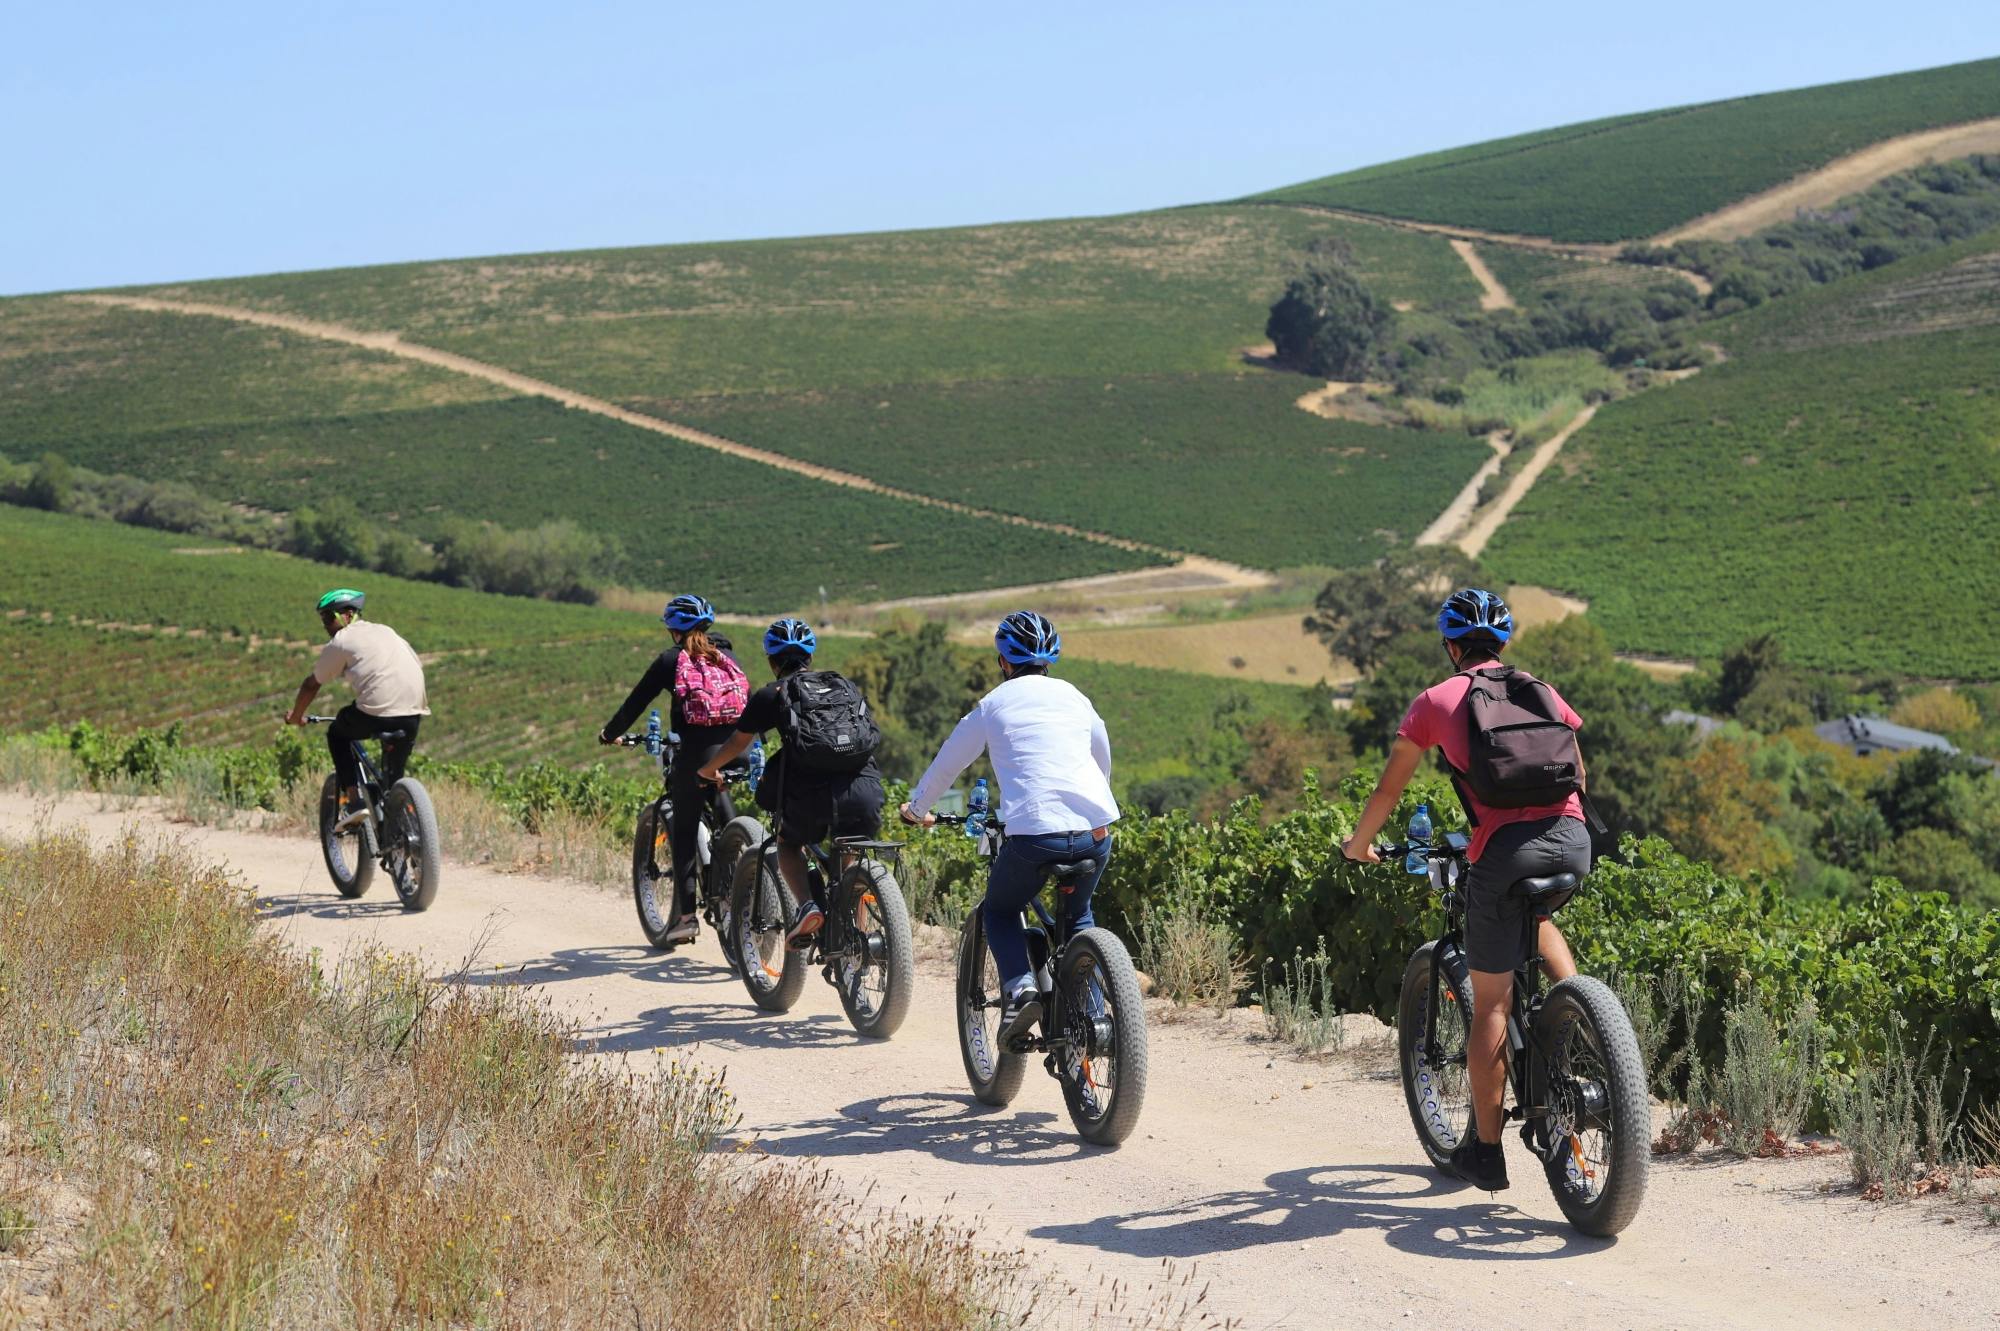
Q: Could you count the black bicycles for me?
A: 5